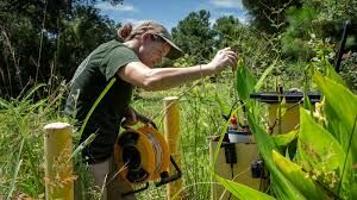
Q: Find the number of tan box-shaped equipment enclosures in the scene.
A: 2